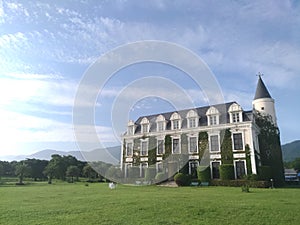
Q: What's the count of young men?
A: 0